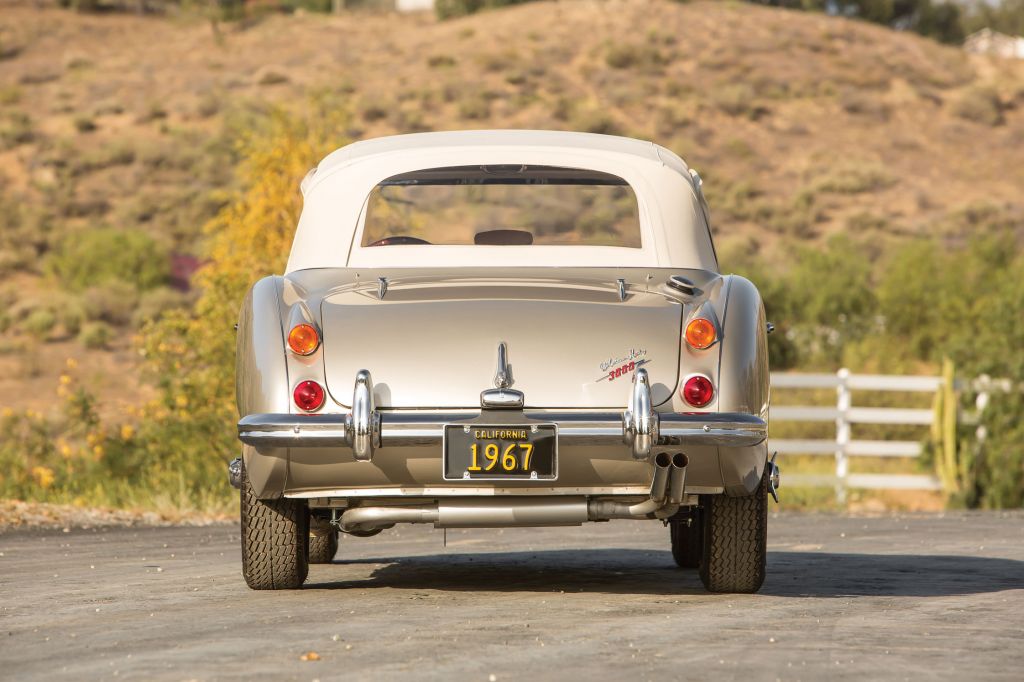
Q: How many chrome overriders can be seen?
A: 2